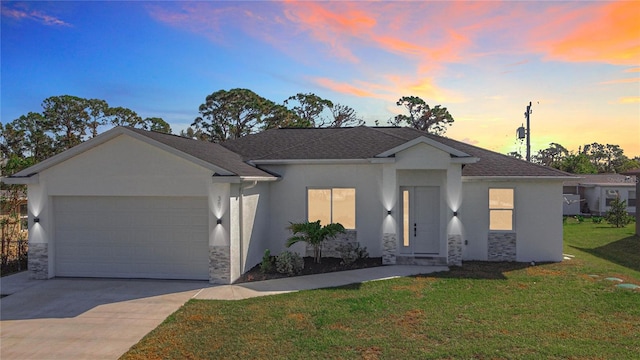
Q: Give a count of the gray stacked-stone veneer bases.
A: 6